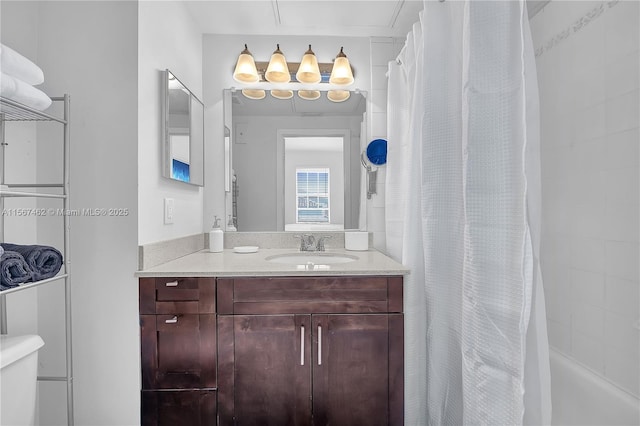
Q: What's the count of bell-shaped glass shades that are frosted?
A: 4